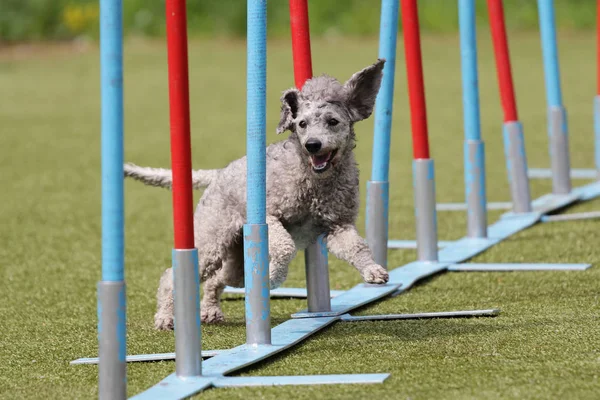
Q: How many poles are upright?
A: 10